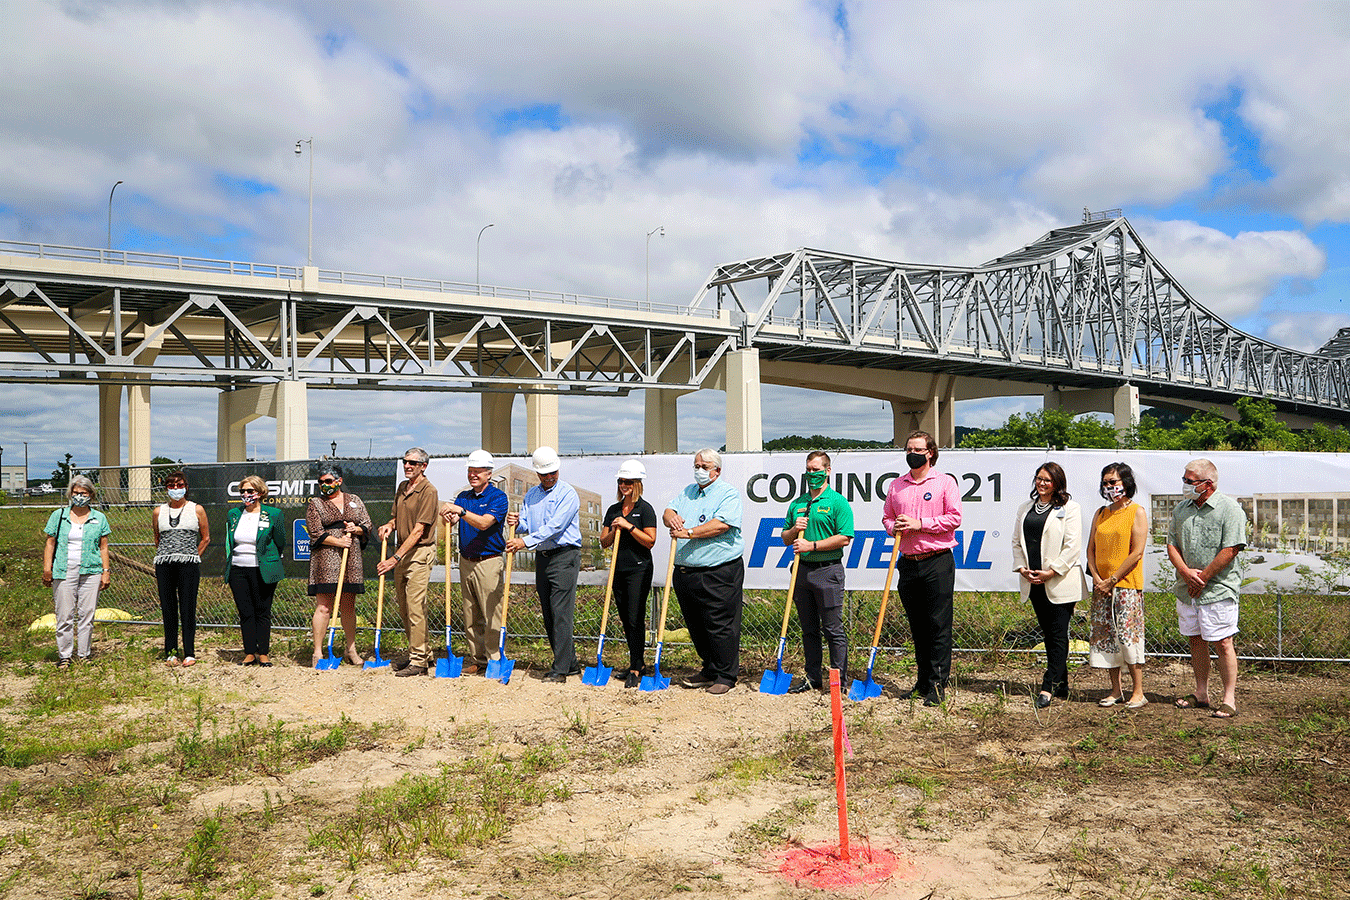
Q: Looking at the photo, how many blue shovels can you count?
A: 8